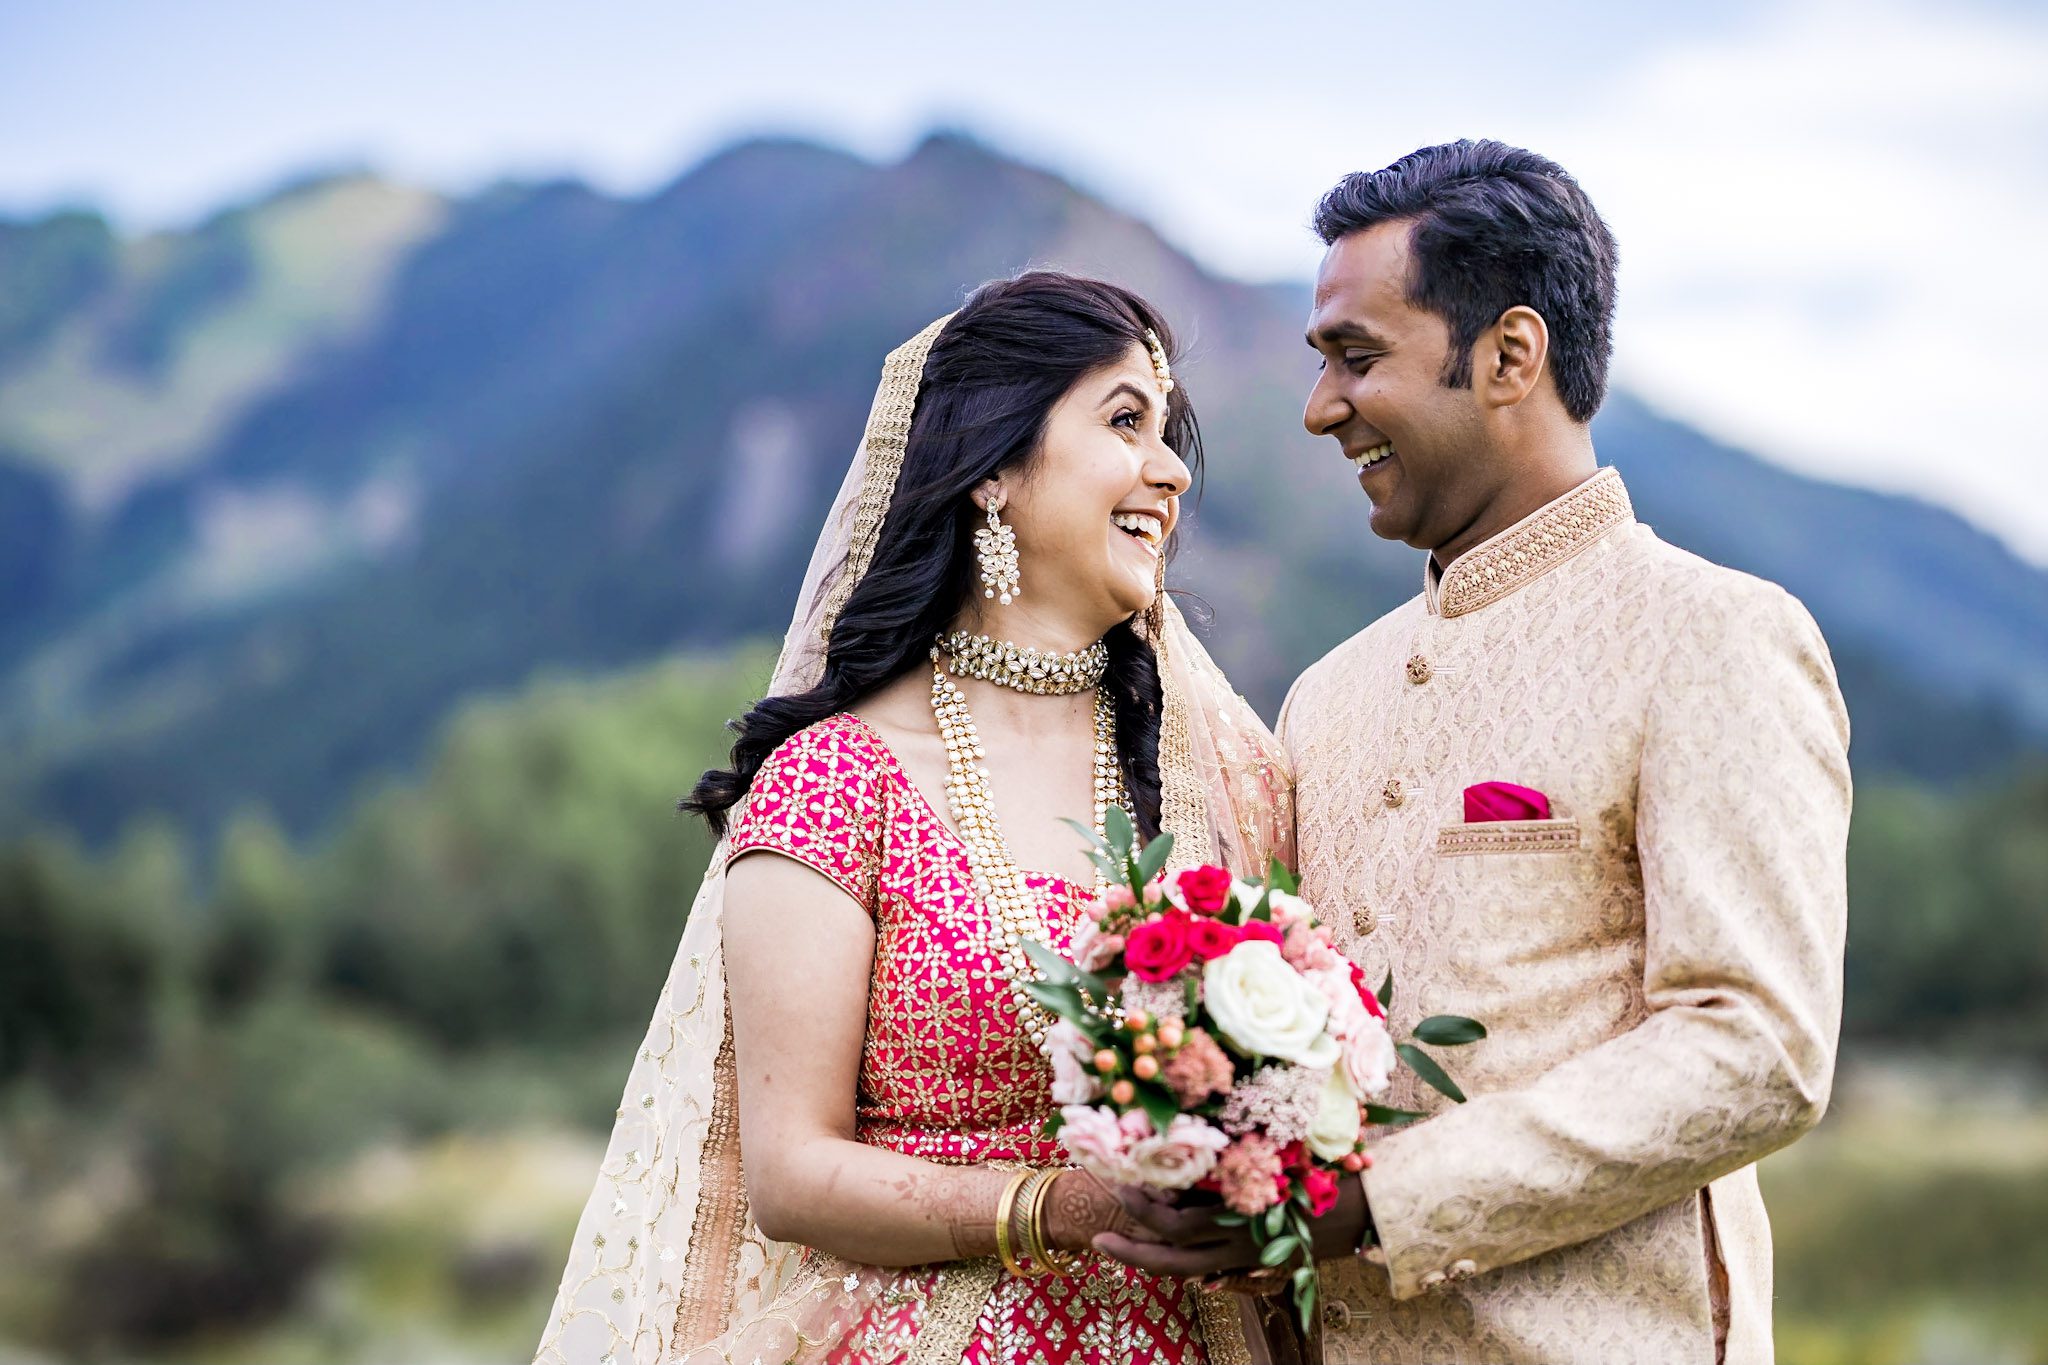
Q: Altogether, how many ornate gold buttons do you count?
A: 6